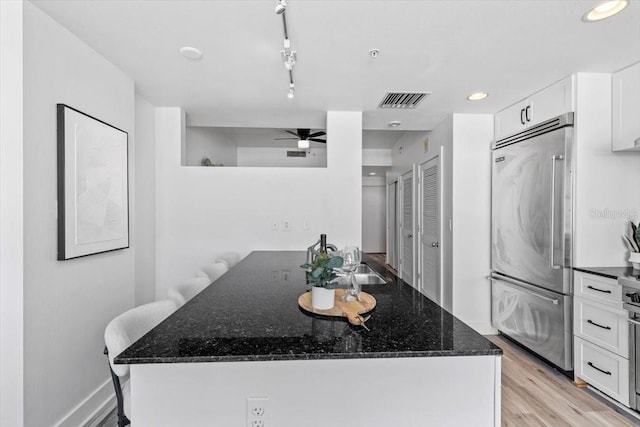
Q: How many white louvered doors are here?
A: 2